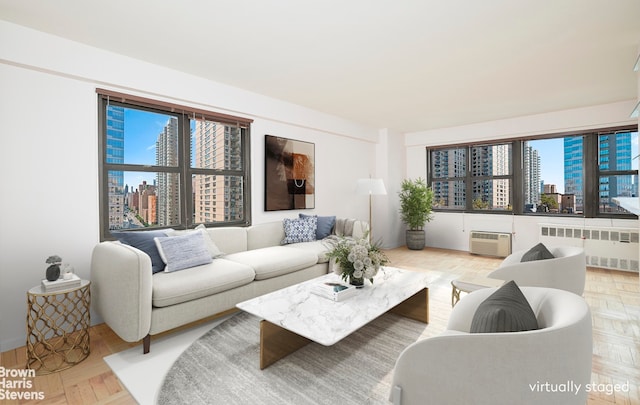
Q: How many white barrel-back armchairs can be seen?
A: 2